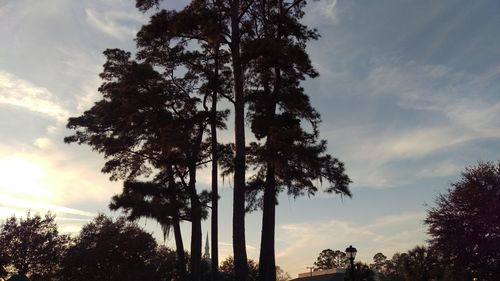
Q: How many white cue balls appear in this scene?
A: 0